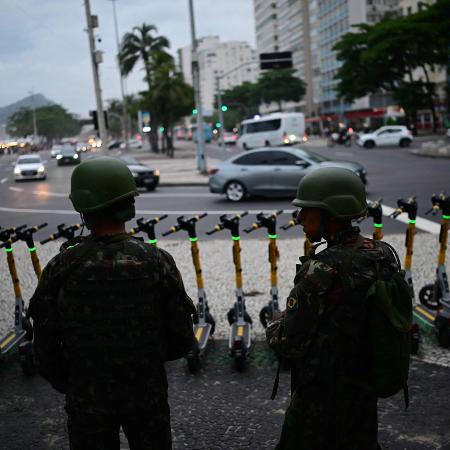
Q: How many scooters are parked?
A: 11